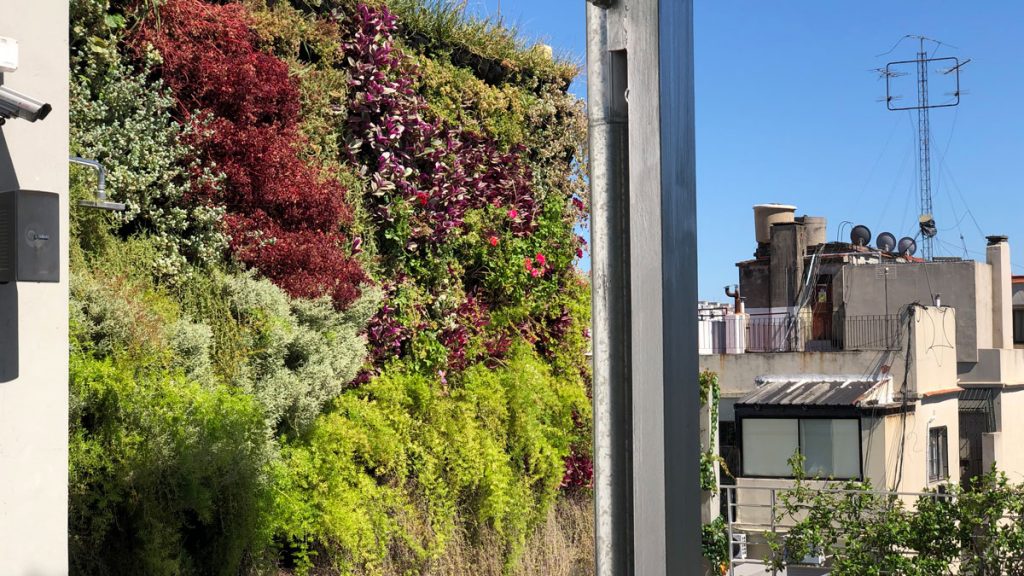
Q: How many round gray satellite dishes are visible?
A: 3